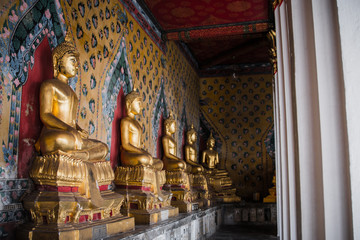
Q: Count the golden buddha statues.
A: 5